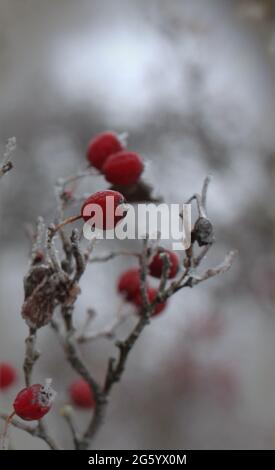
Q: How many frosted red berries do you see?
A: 9